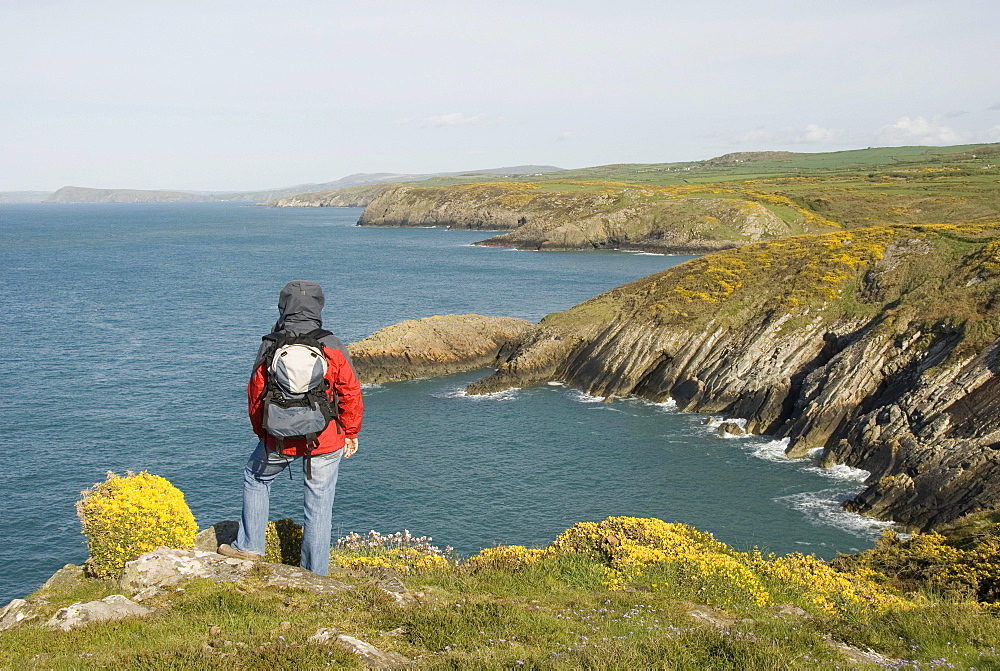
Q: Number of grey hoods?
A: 1